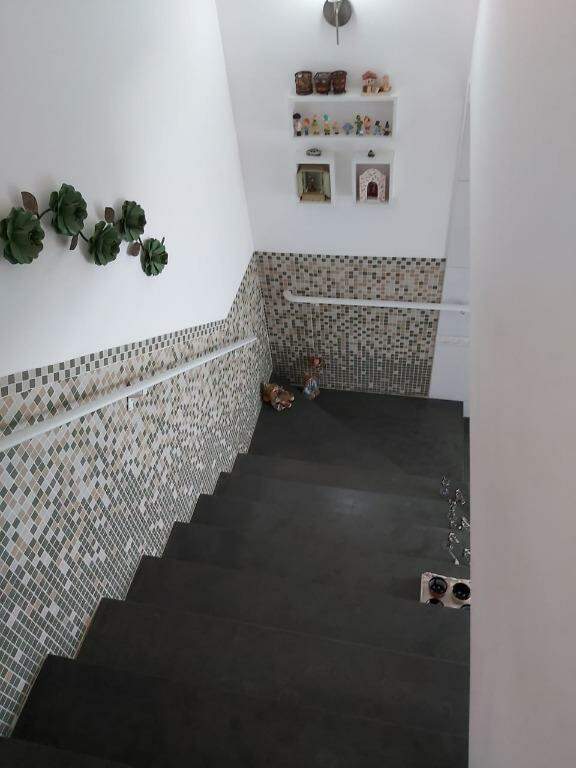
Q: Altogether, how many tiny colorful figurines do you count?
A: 10